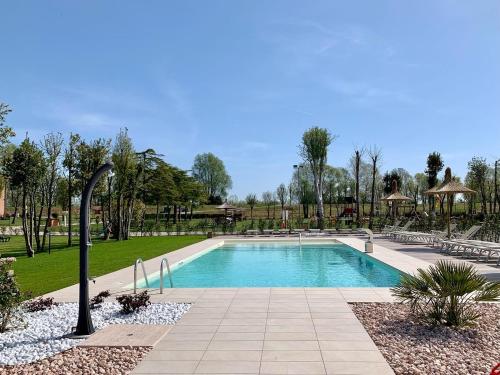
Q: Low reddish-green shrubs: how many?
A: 3